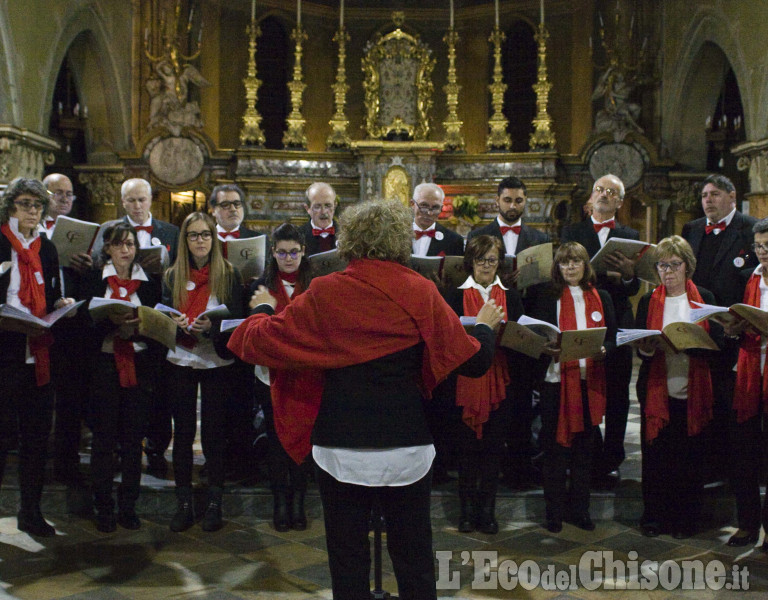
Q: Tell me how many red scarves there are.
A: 9